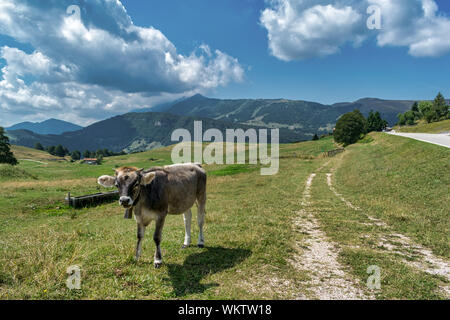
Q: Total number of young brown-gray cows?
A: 1